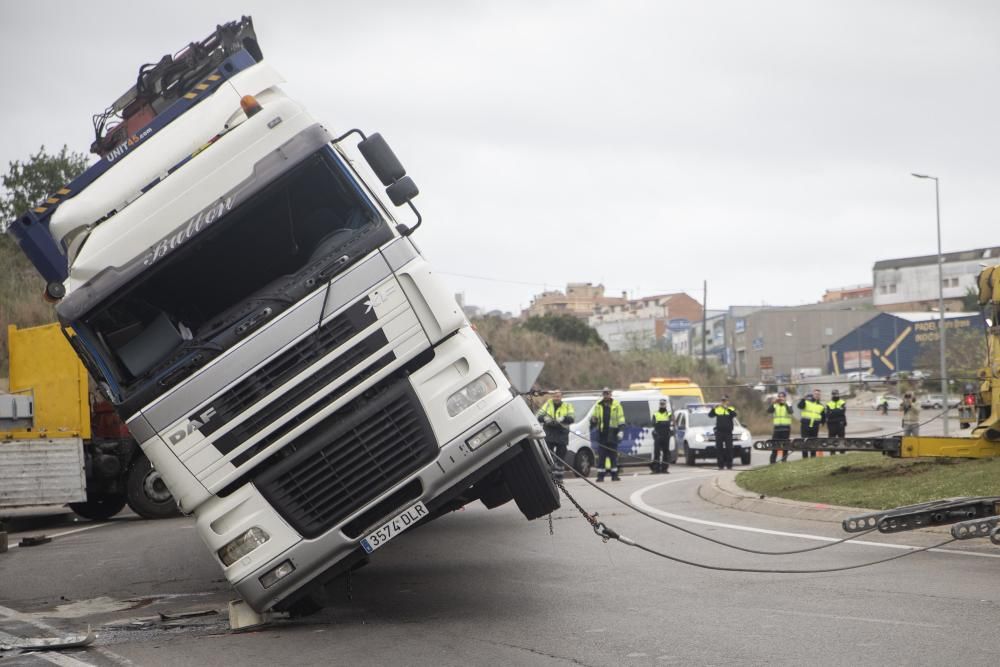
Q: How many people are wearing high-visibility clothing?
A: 7